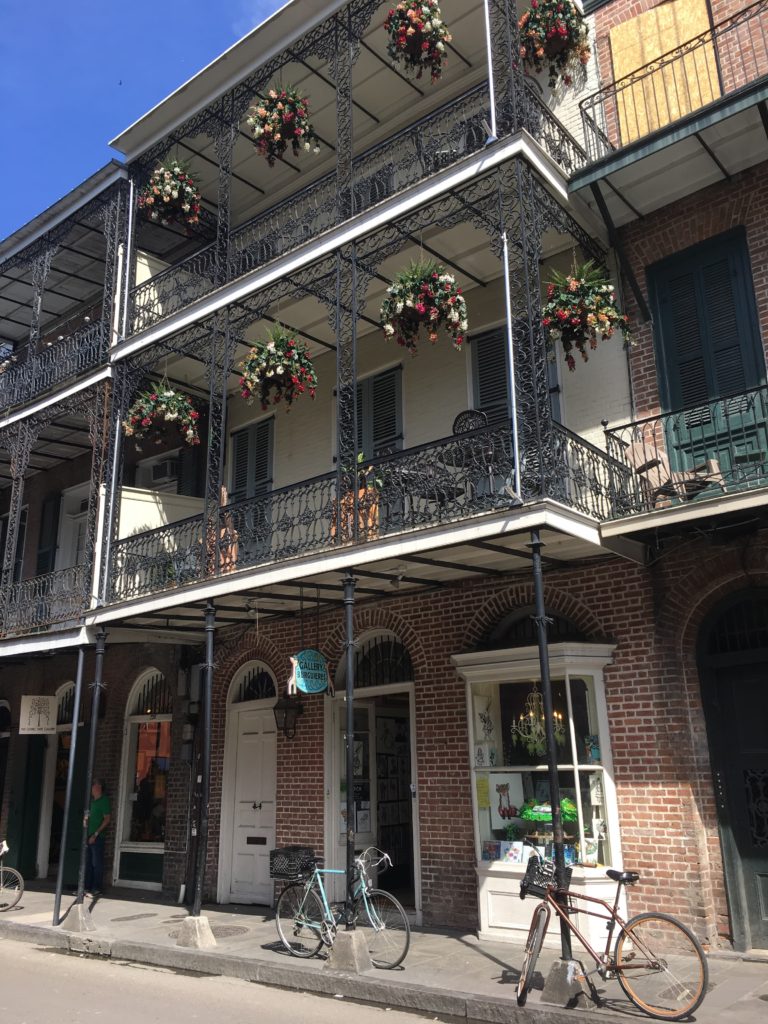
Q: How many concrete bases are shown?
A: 4